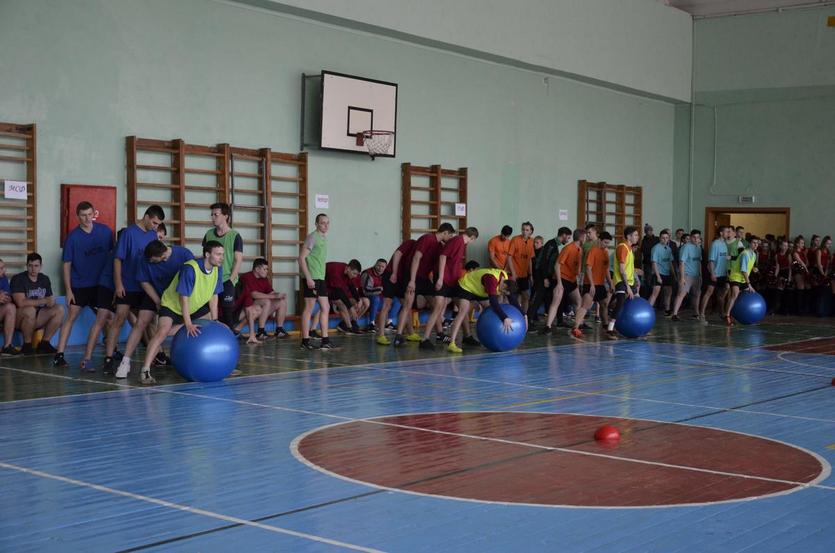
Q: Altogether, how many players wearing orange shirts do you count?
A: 5